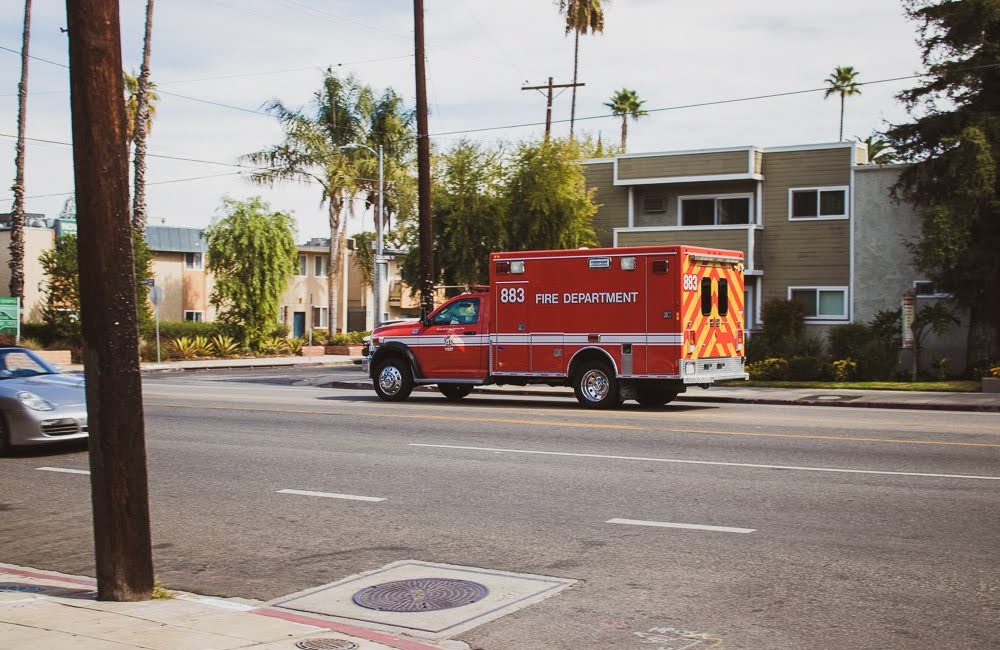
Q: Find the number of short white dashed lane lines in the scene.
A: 3